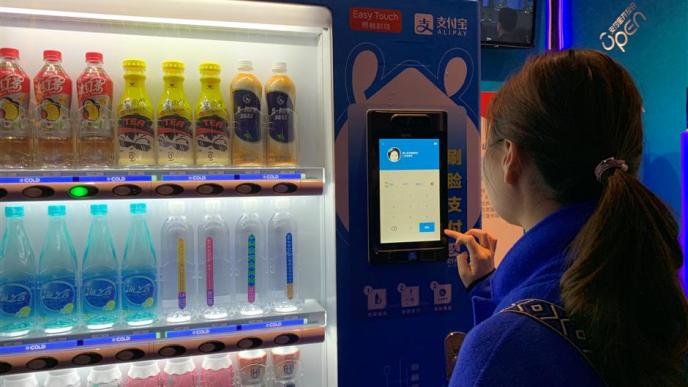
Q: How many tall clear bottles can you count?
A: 4